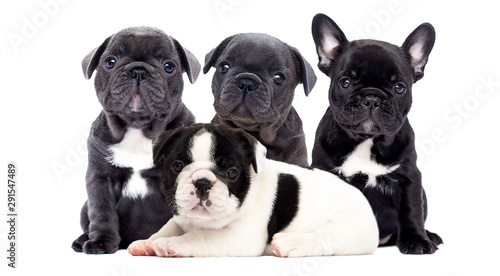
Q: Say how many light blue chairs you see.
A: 0